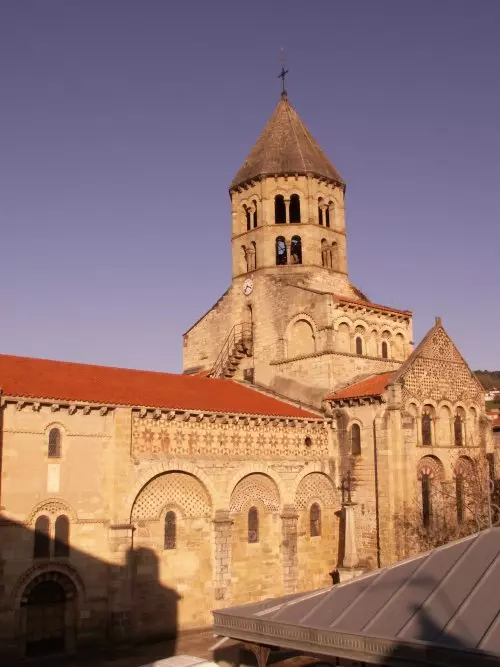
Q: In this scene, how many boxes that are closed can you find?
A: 0